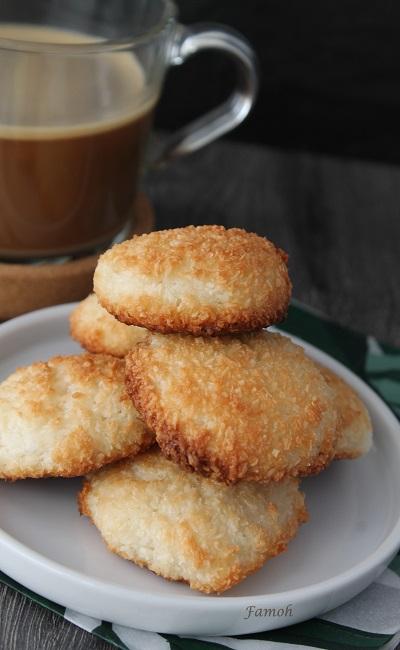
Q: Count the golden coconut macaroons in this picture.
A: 6